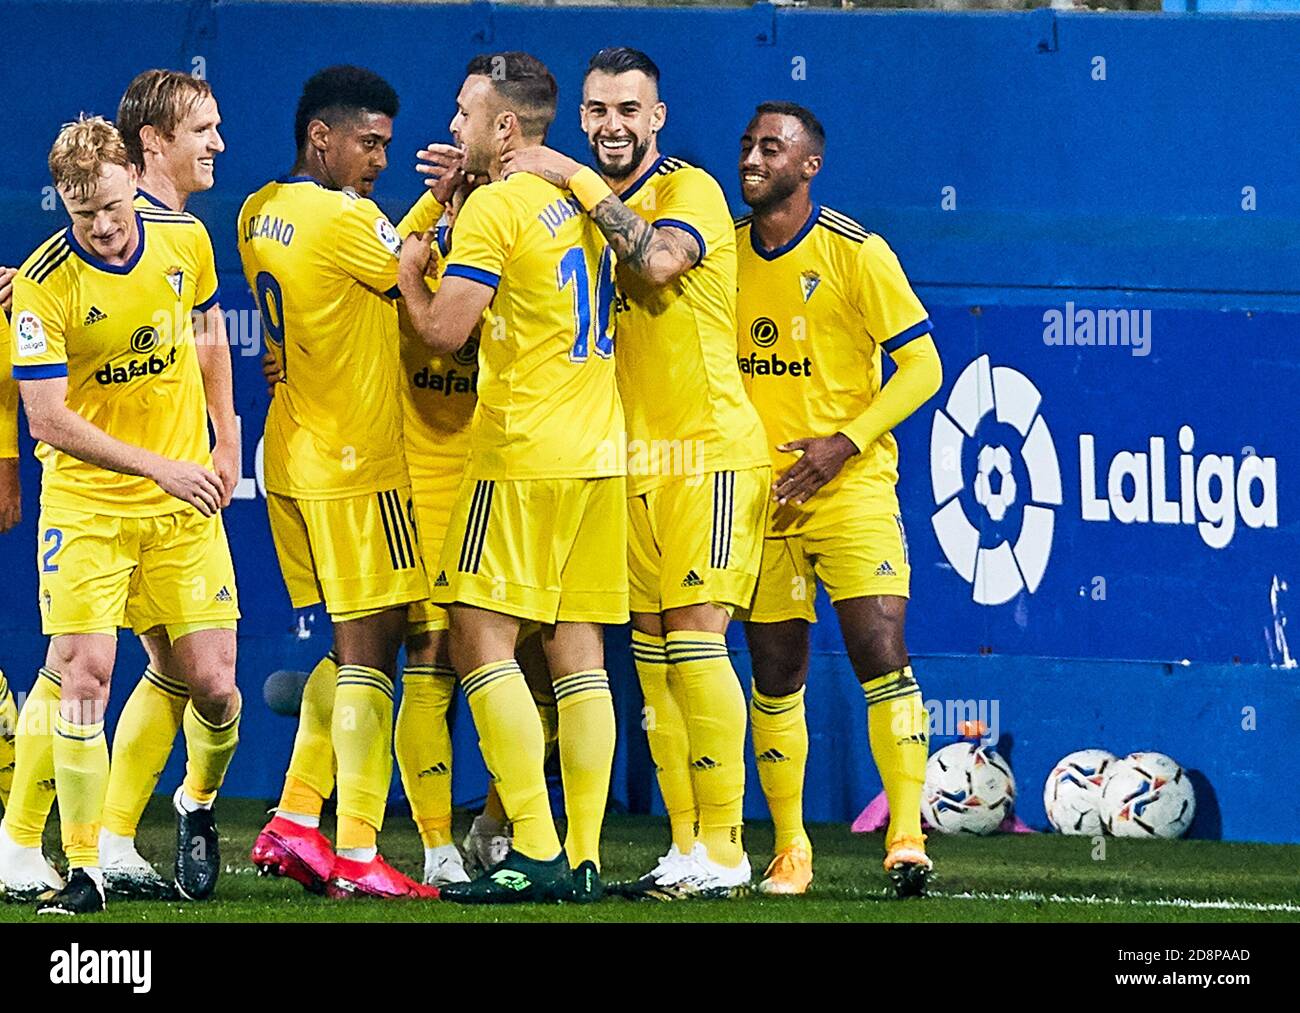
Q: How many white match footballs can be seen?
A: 3